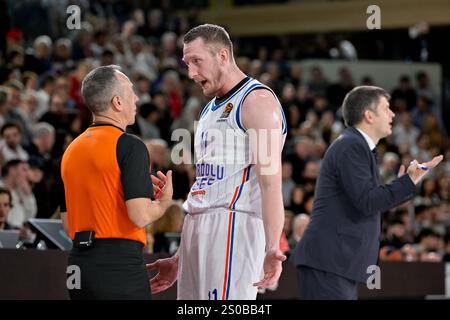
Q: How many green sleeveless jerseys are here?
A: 0